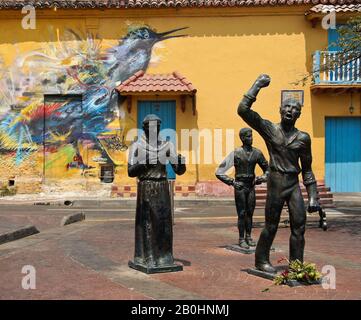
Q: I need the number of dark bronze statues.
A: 3